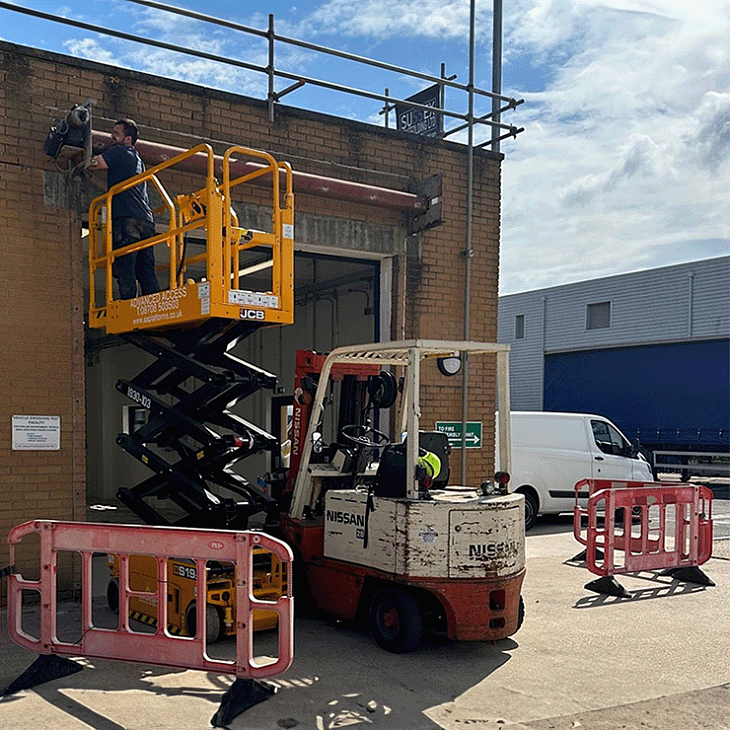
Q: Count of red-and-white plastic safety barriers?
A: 3